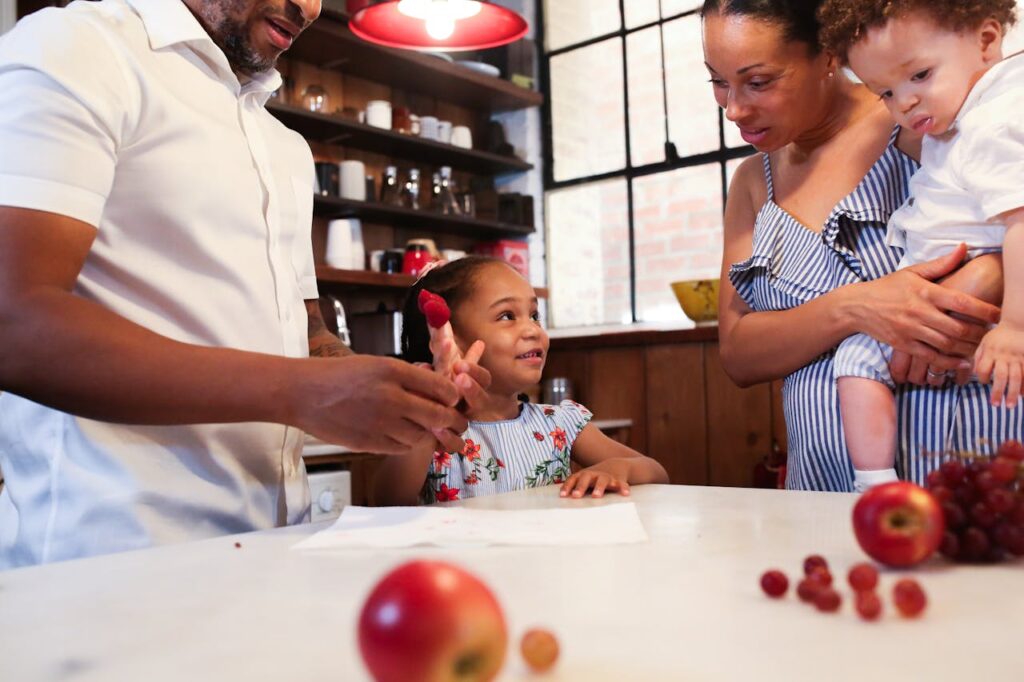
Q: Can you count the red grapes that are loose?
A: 9